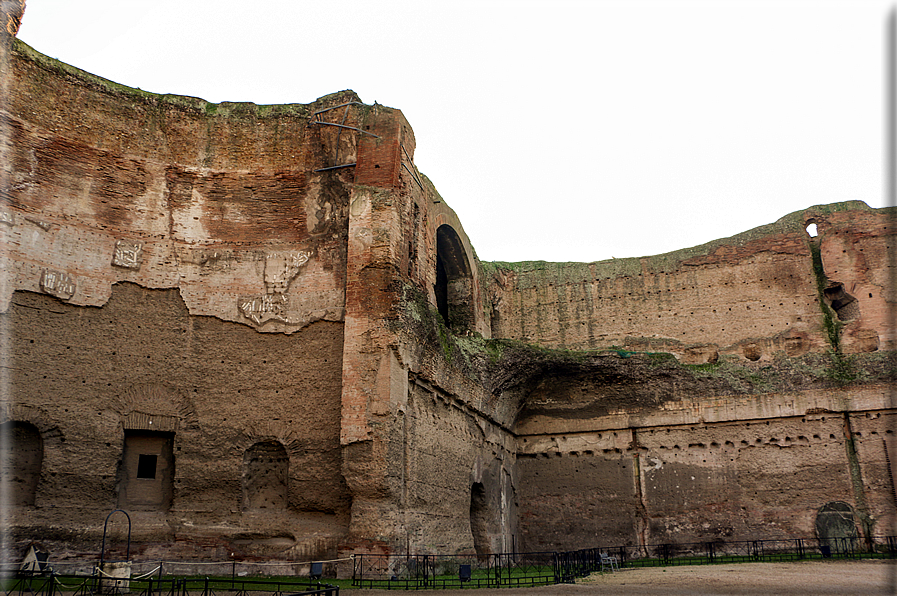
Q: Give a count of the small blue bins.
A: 3